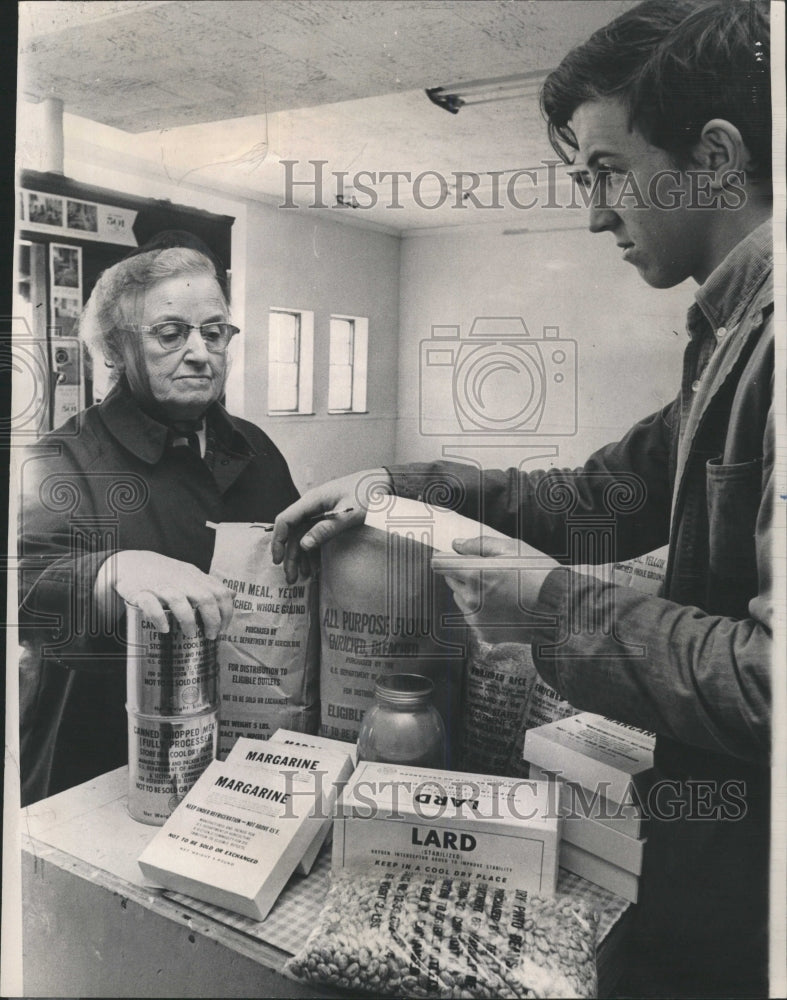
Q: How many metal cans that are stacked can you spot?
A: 2